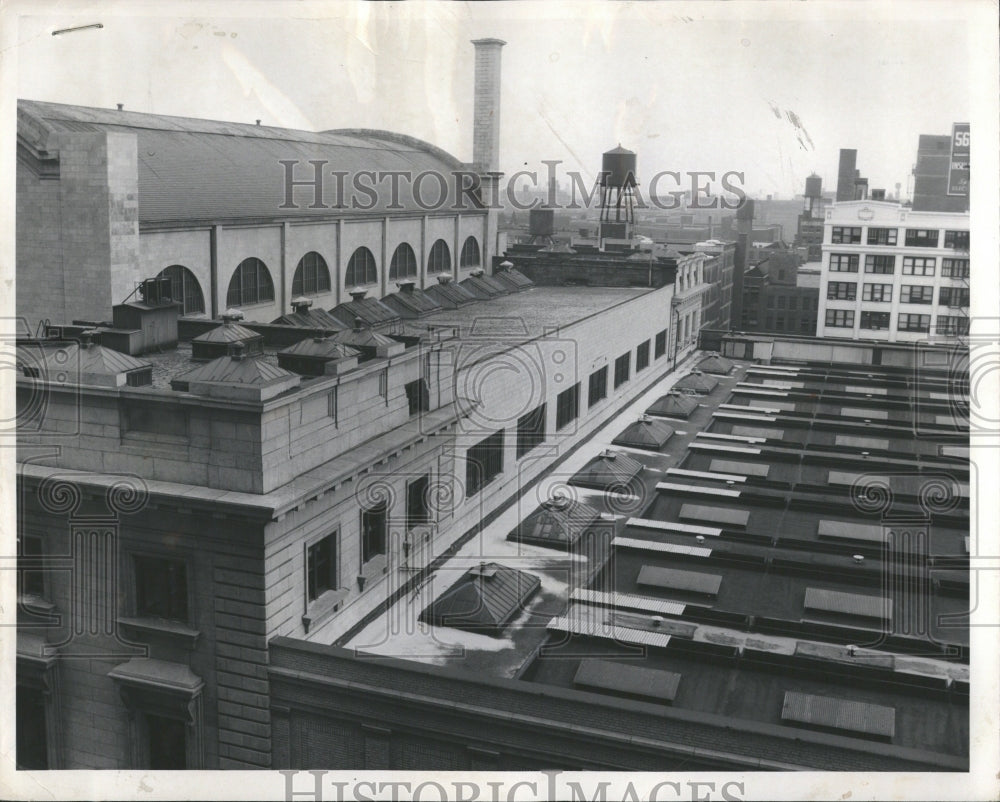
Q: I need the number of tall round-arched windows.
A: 7